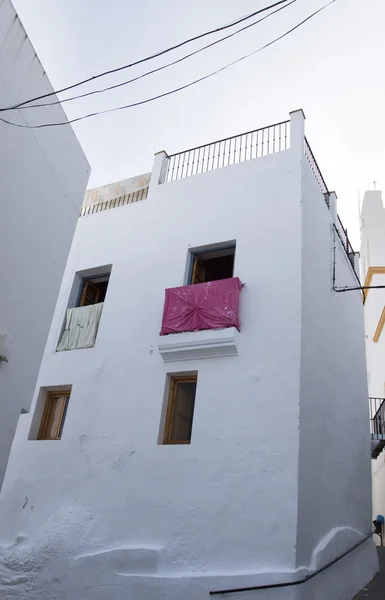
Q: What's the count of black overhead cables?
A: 3